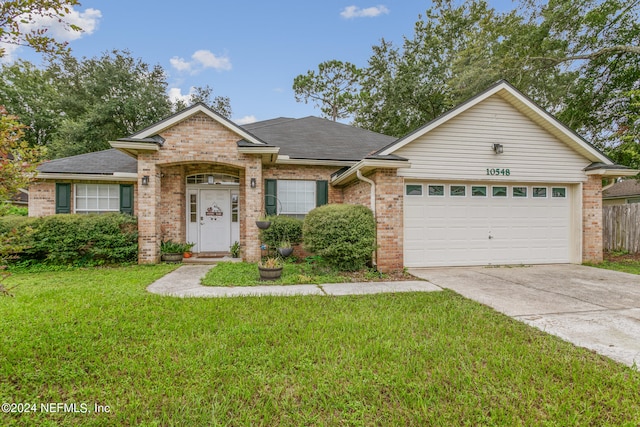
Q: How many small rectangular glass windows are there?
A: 8